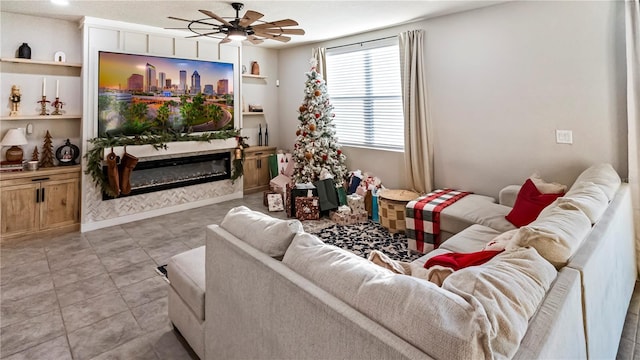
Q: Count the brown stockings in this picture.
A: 2